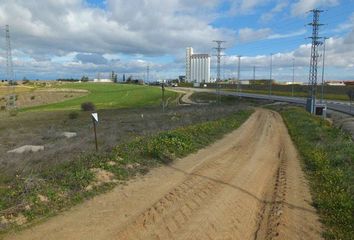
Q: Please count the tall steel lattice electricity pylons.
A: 3